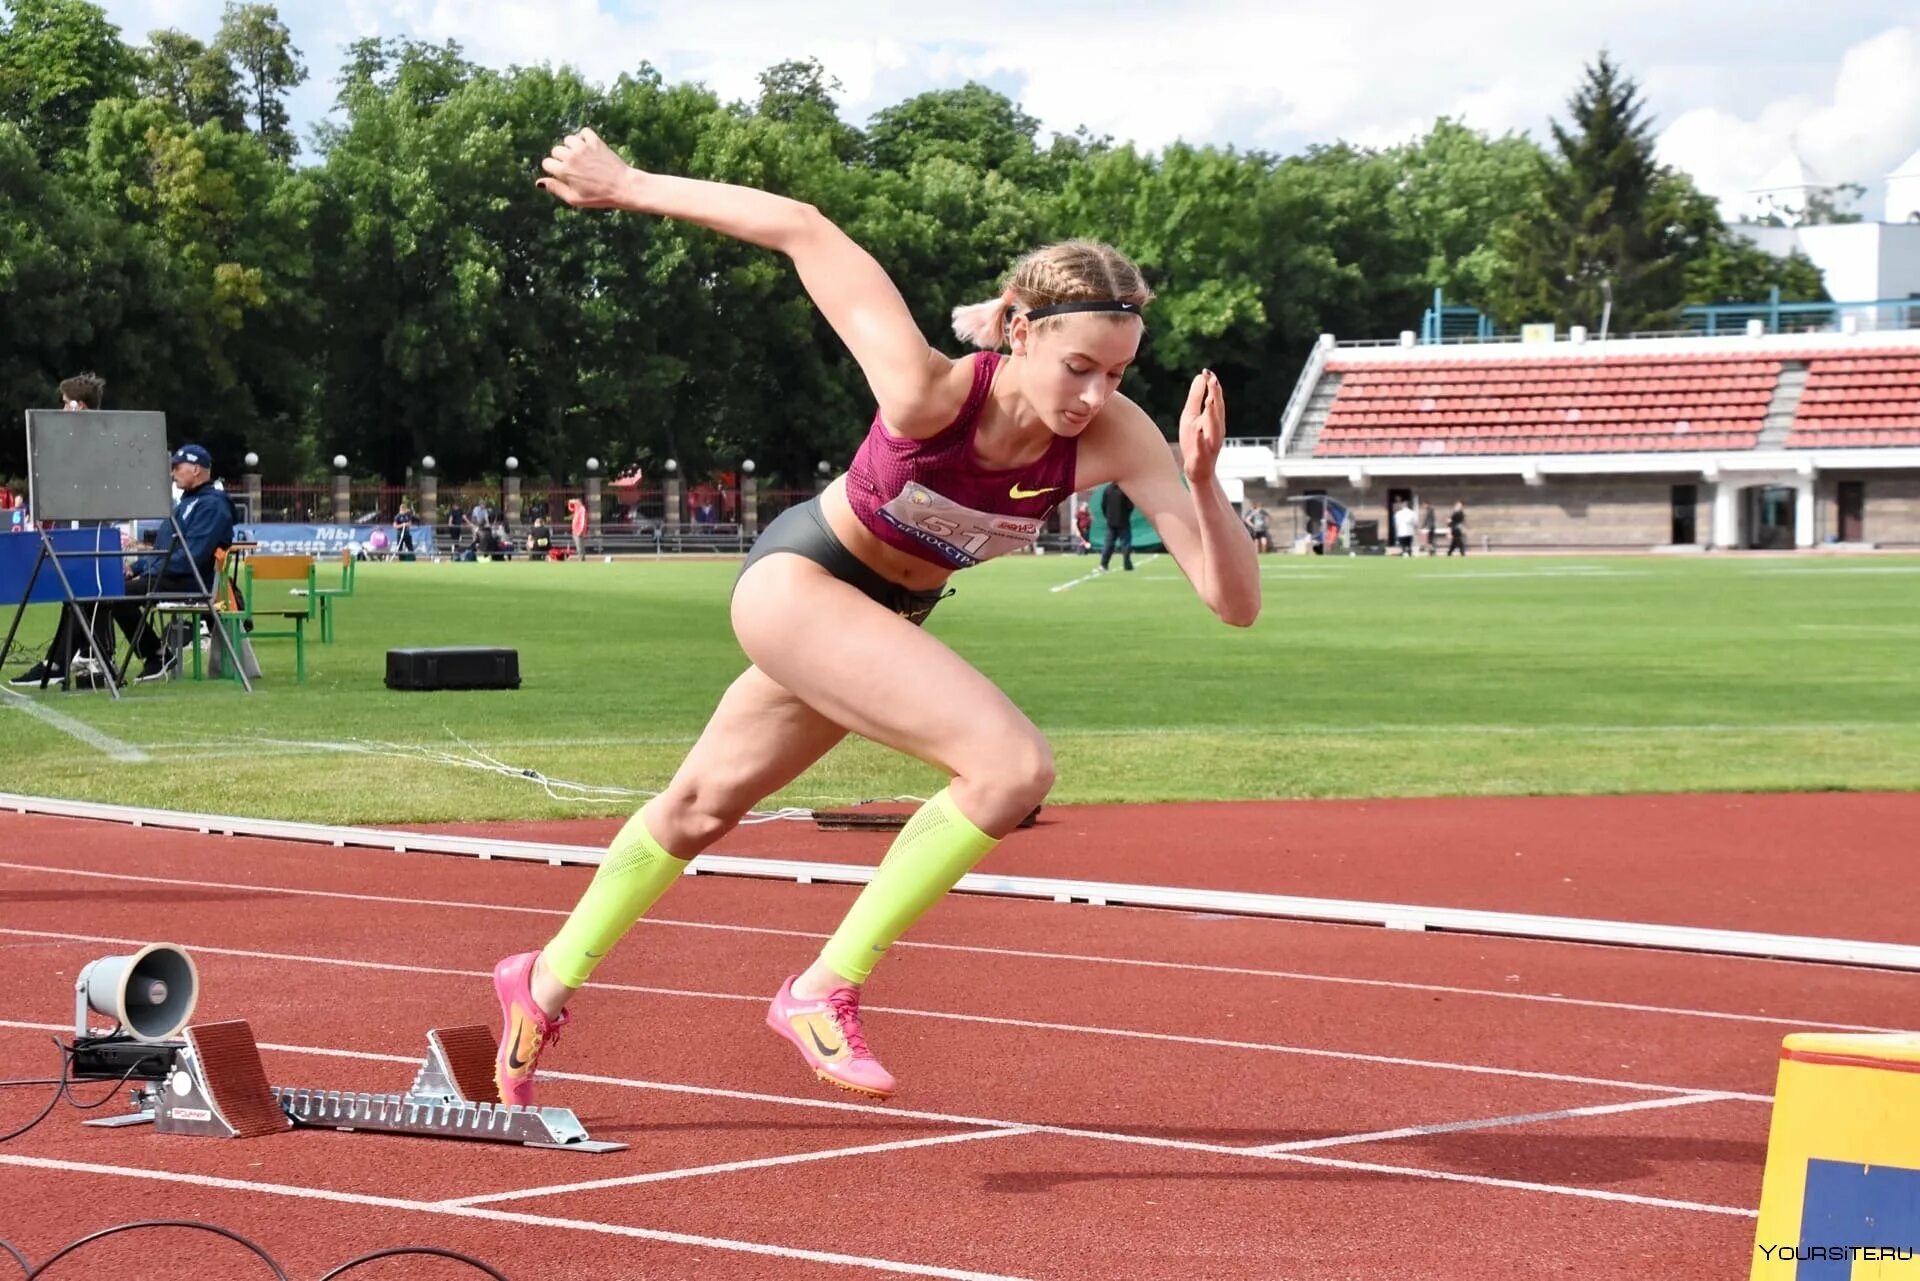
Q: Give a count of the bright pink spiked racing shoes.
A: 2